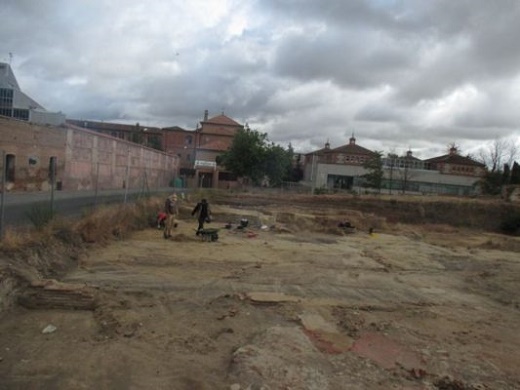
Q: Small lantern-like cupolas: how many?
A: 4